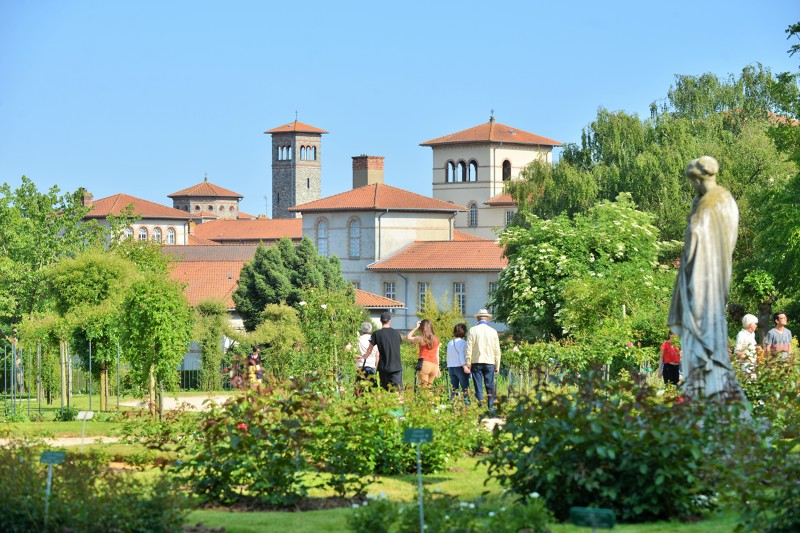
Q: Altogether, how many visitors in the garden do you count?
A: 9